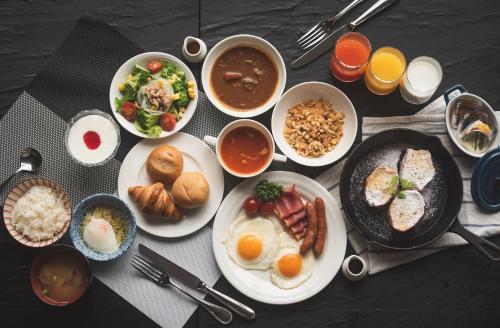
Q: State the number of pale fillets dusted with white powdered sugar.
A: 3